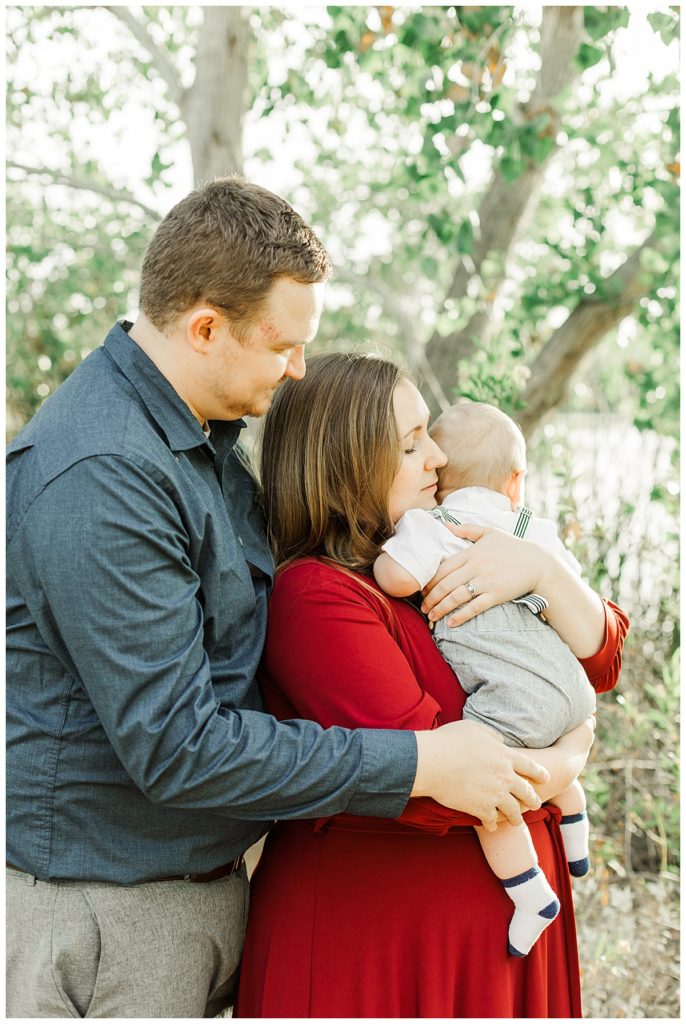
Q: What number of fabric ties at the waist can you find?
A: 1